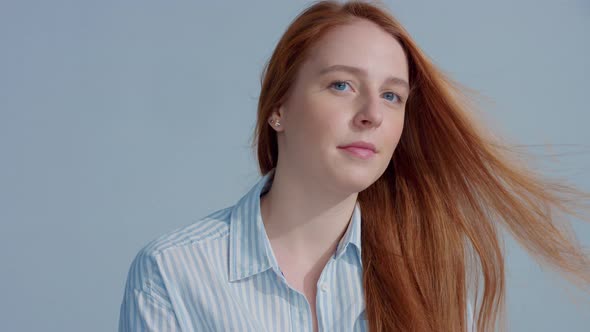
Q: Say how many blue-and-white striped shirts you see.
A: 1